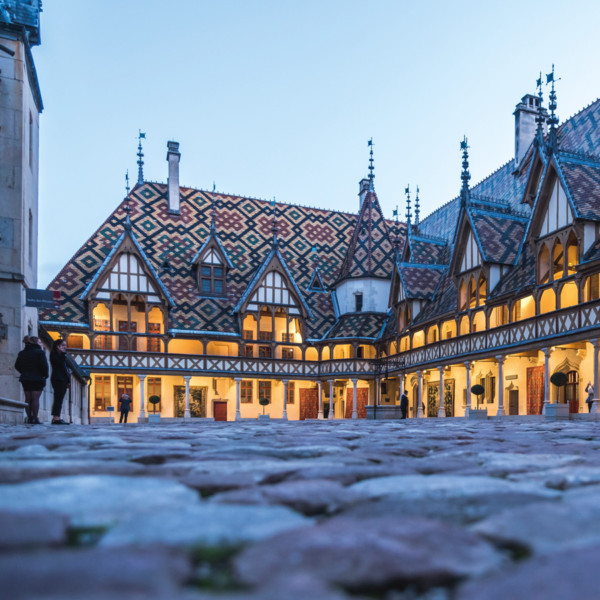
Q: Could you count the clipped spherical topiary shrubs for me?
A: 4